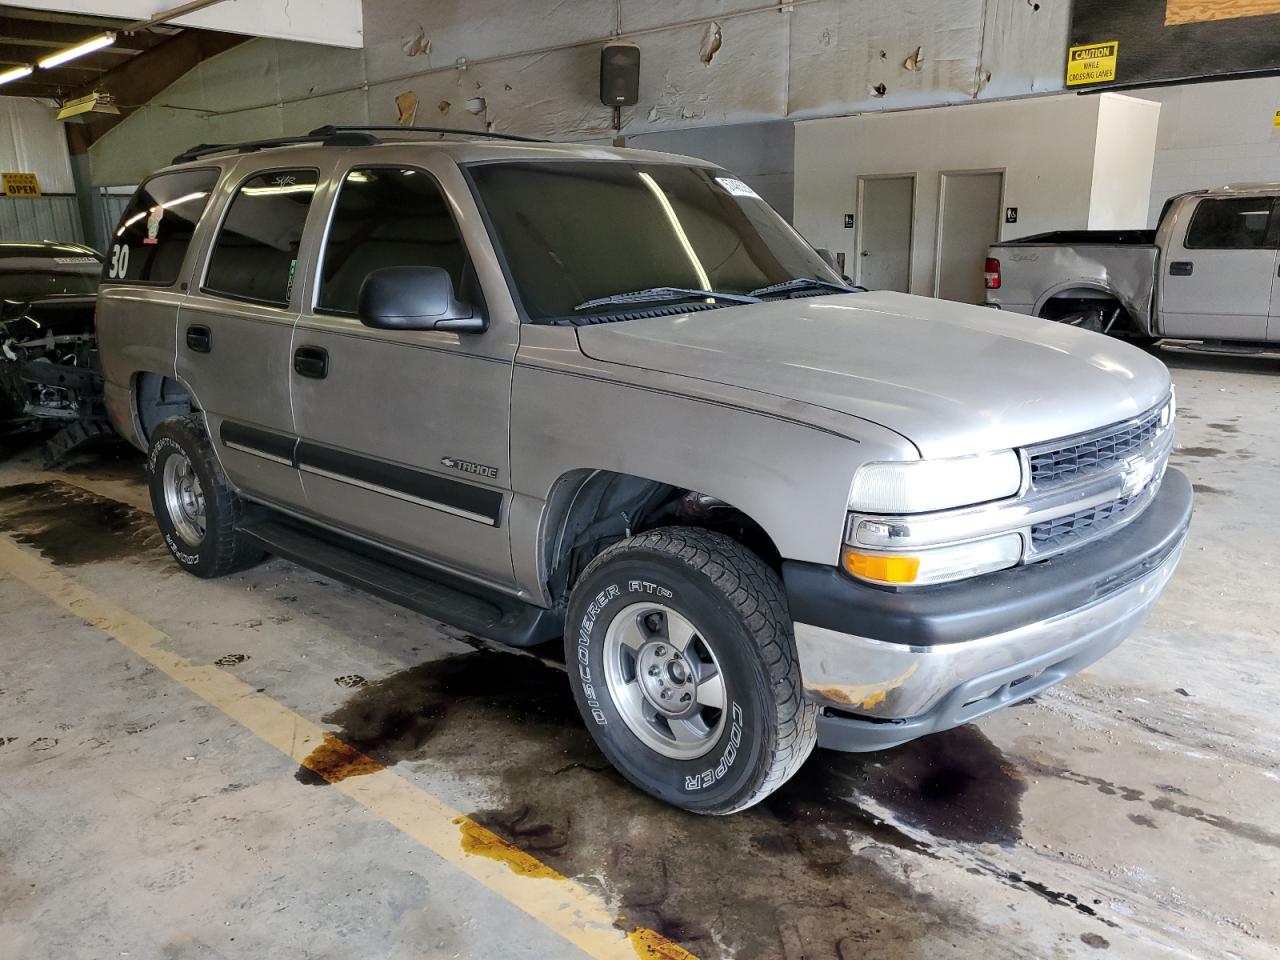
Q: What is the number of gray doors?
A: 2